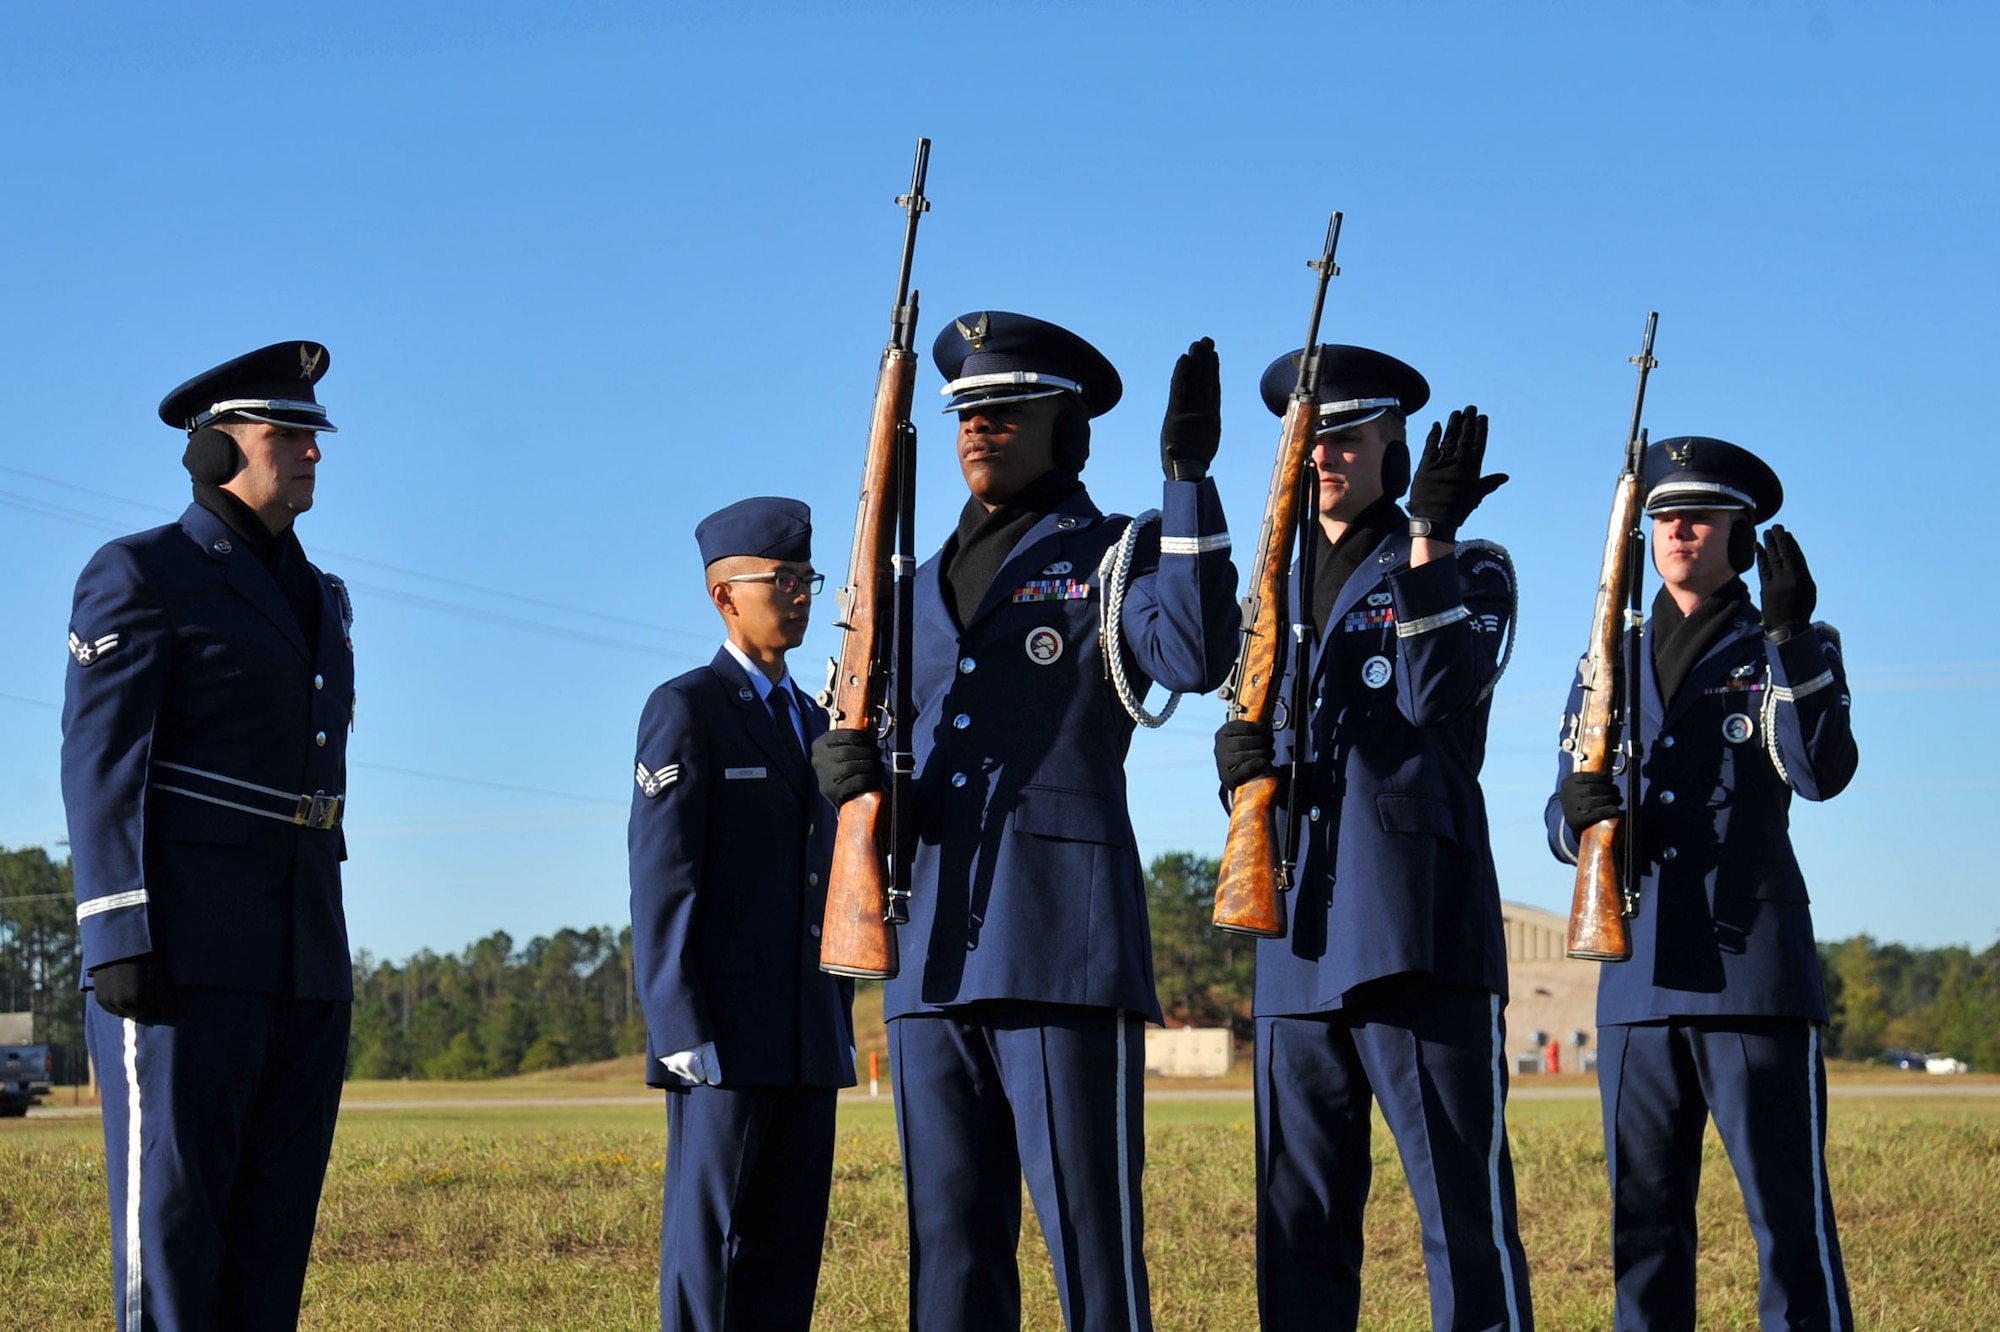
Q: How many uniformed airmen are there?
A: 5